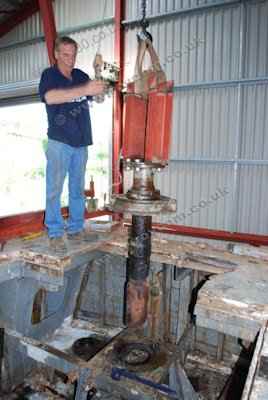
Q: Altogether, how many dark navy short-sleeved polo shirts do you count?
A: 1